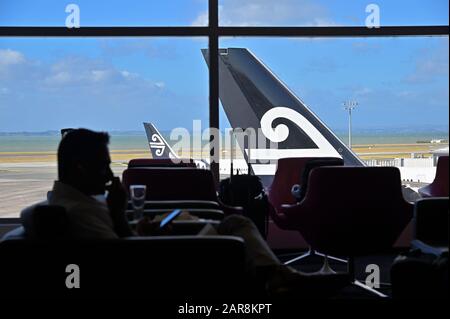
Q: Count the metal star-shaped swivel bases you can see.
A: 2